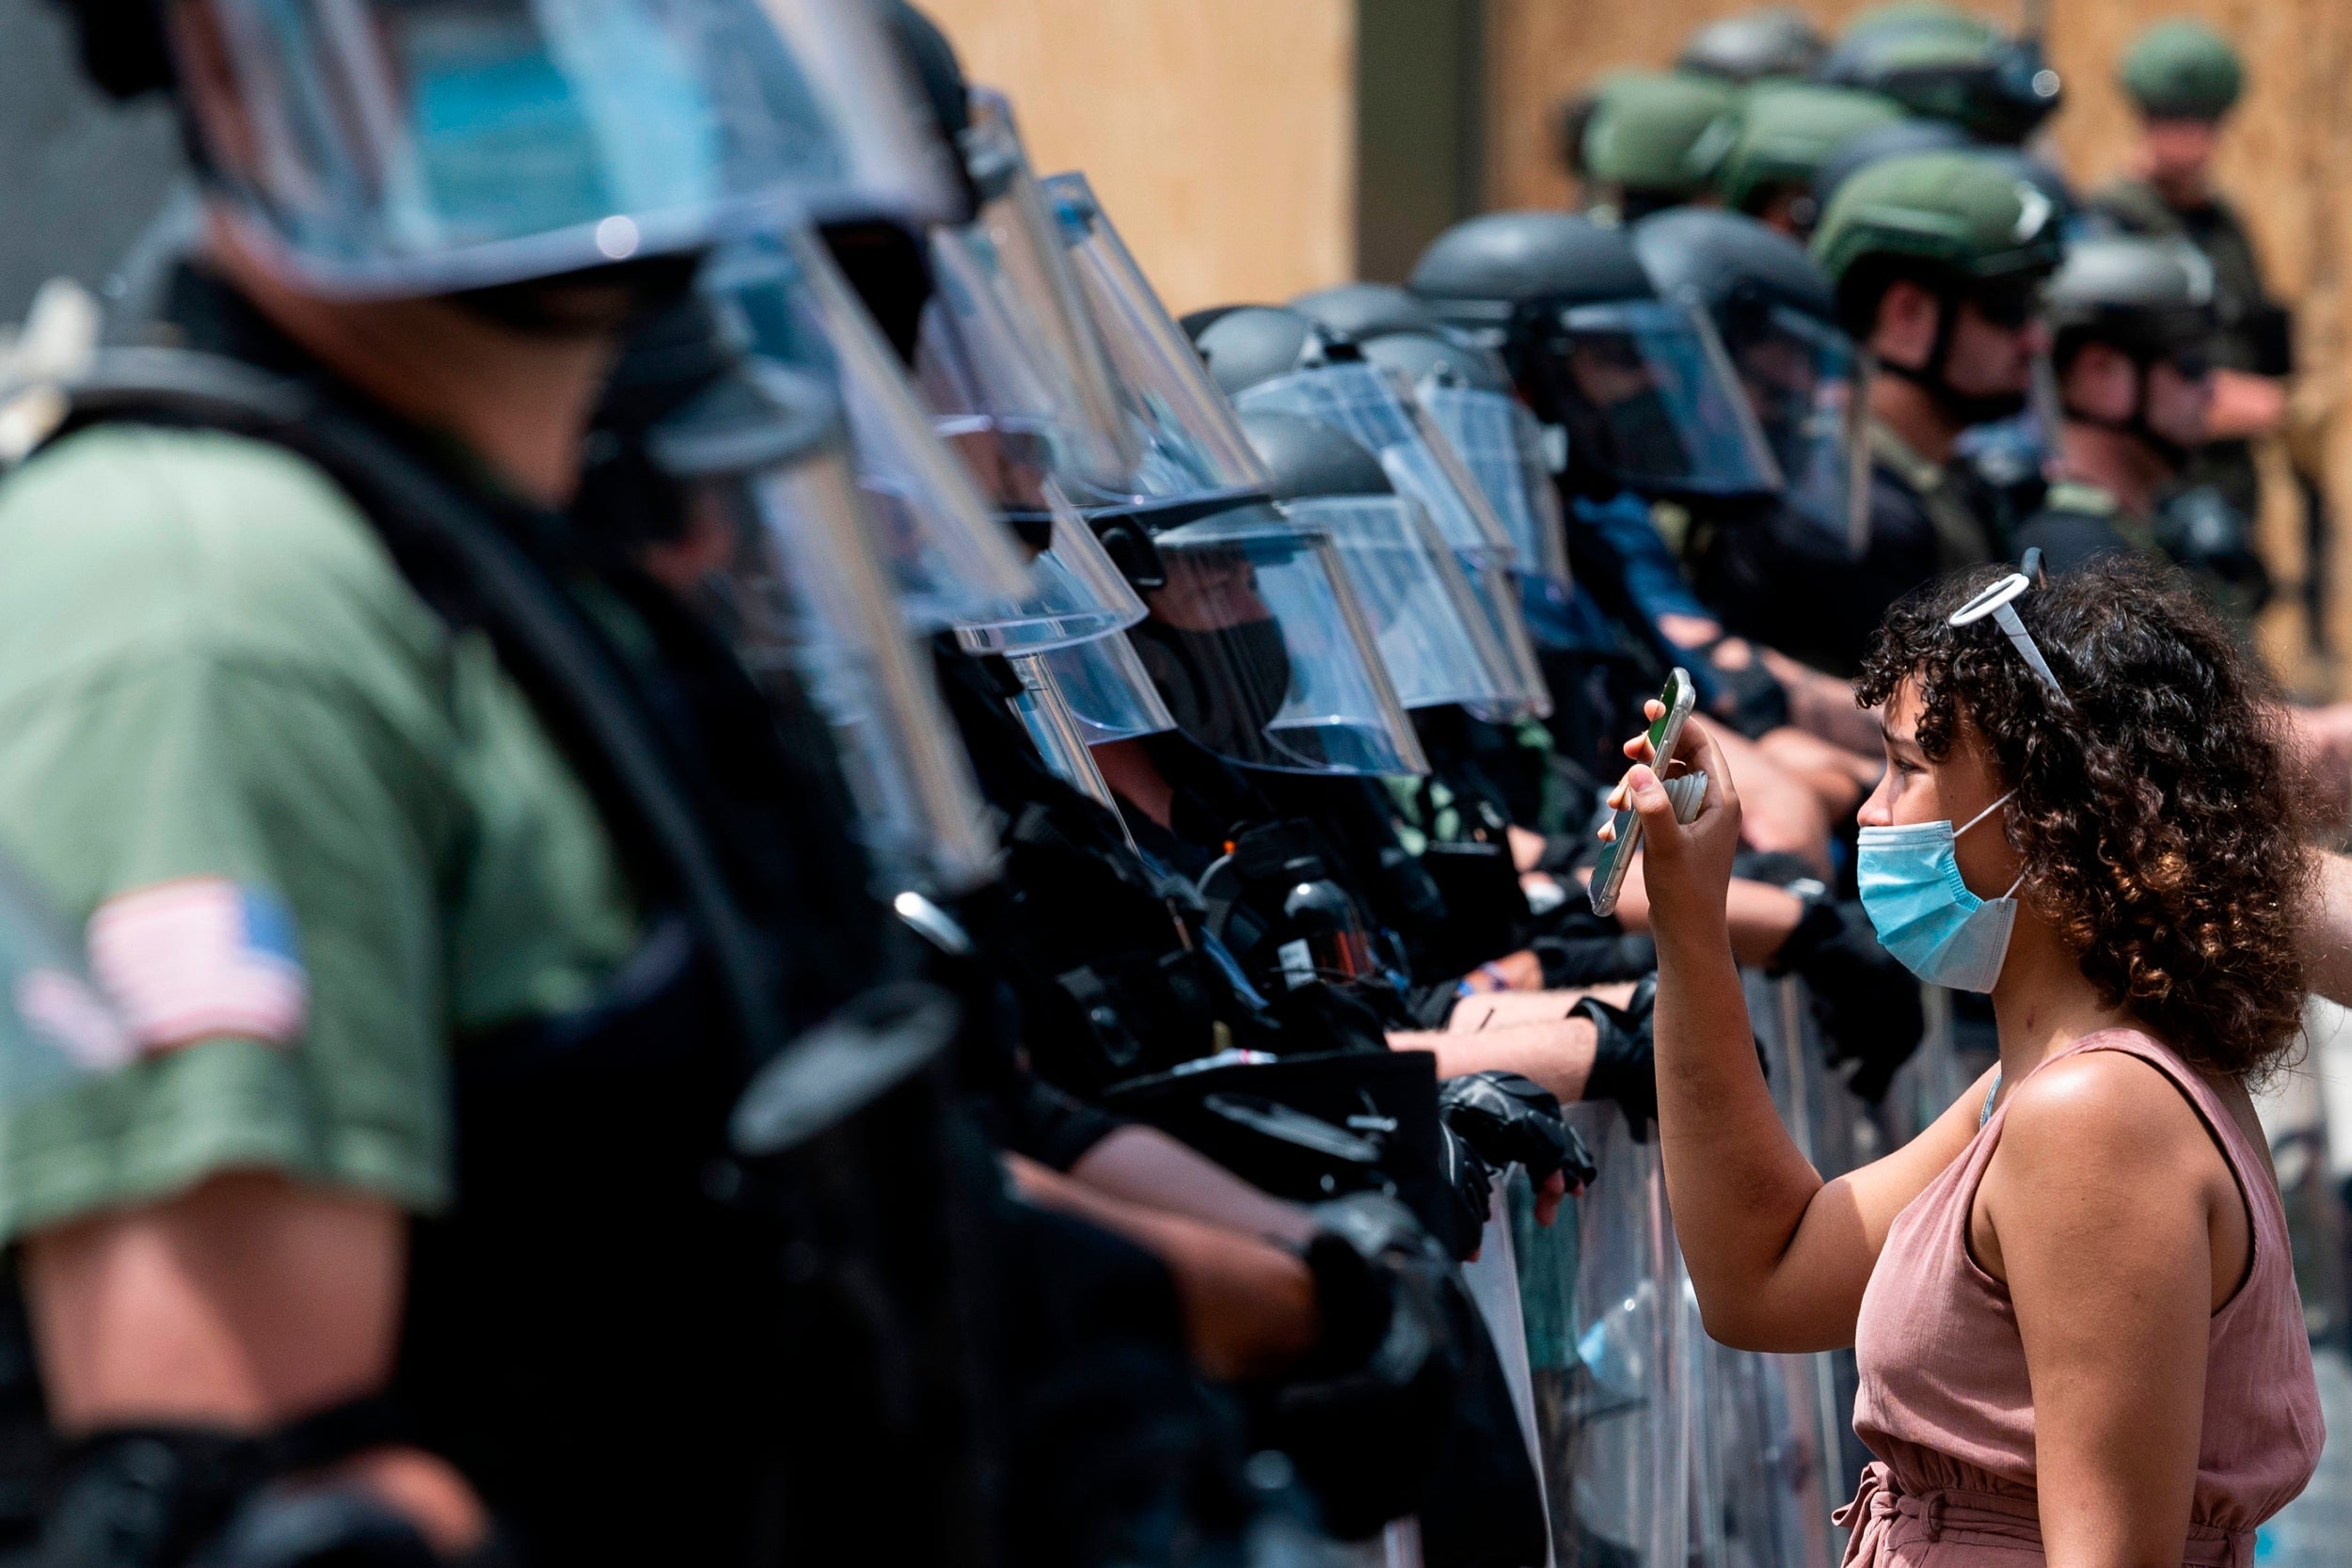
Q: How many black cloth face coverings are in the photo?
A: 2